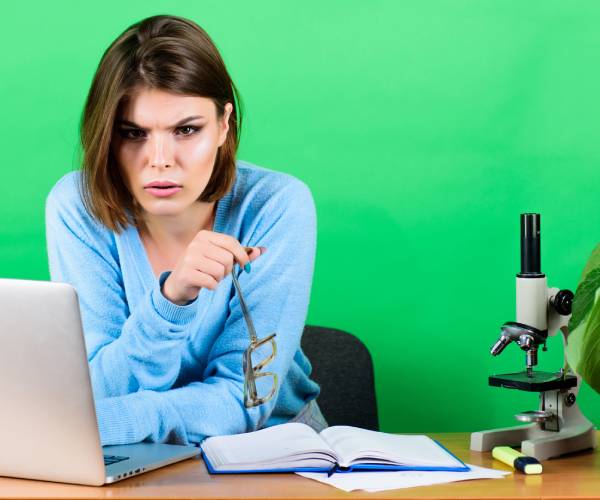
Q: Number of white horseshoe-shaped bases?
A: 1